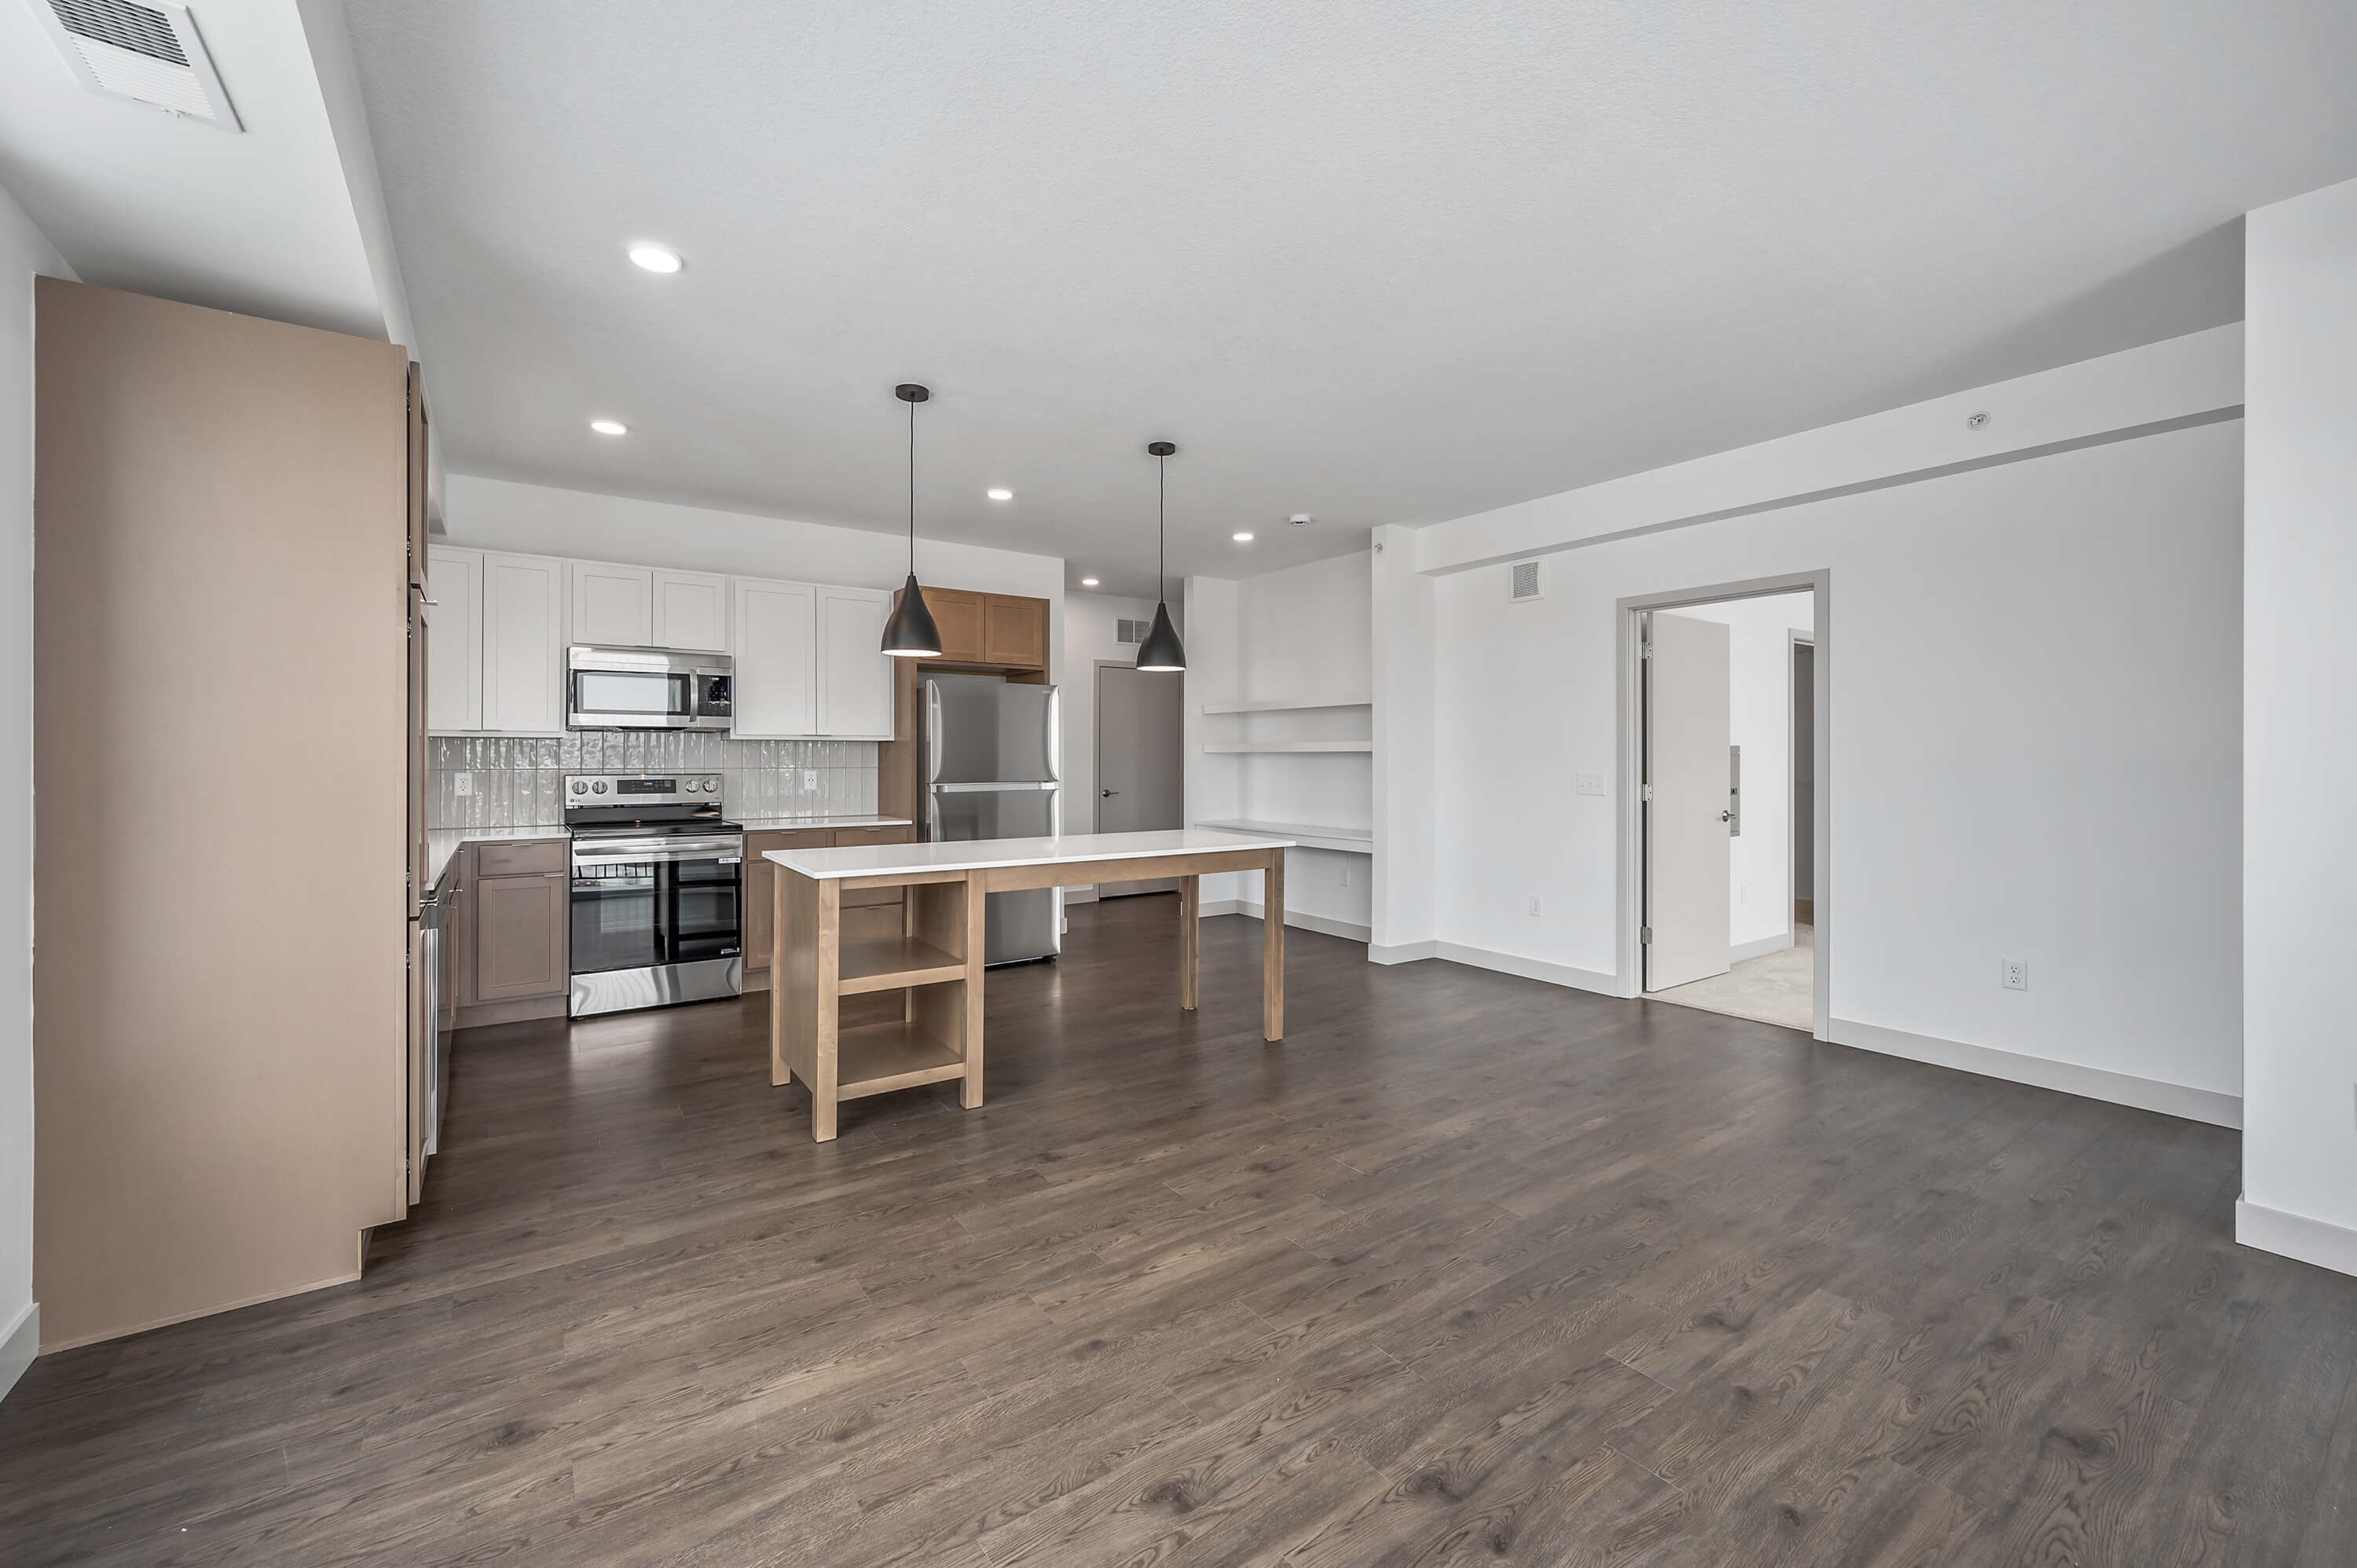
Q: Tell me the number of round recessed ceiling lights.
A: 5